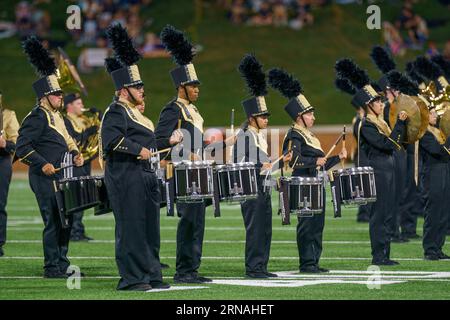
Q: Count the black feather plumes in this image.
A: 13